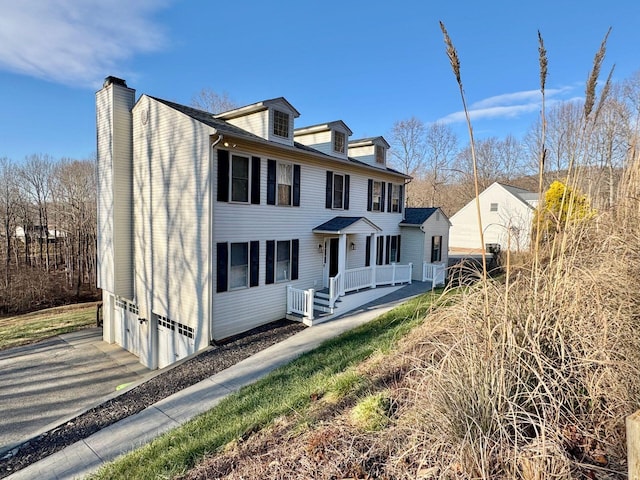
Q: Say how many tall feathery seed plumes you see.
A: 4